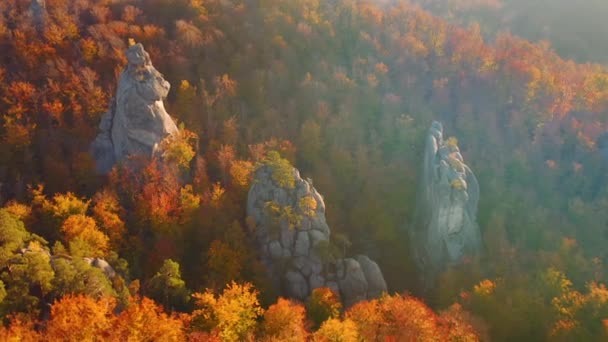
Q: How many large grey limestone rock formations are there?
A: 3